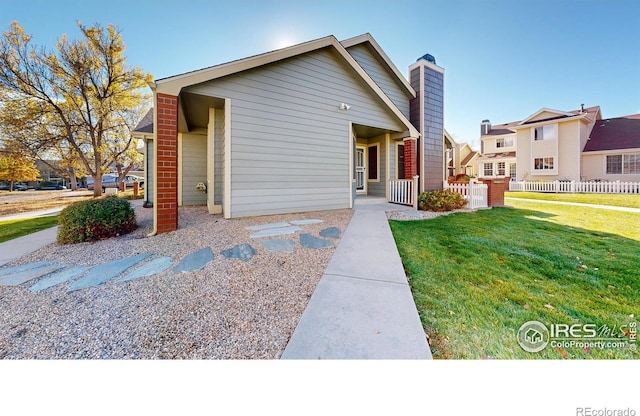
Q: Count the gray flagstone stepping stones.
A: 13